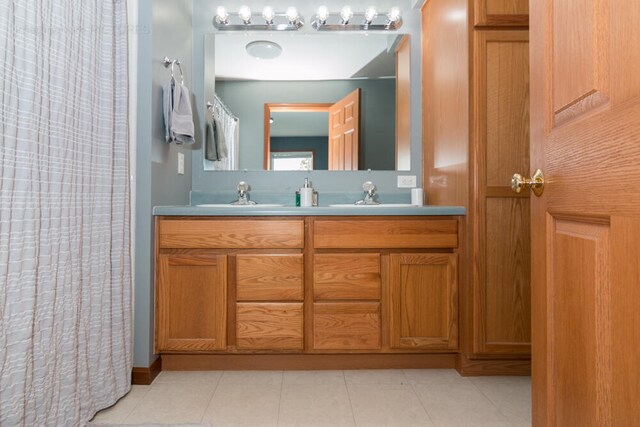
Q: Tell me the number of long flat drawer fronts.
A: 2